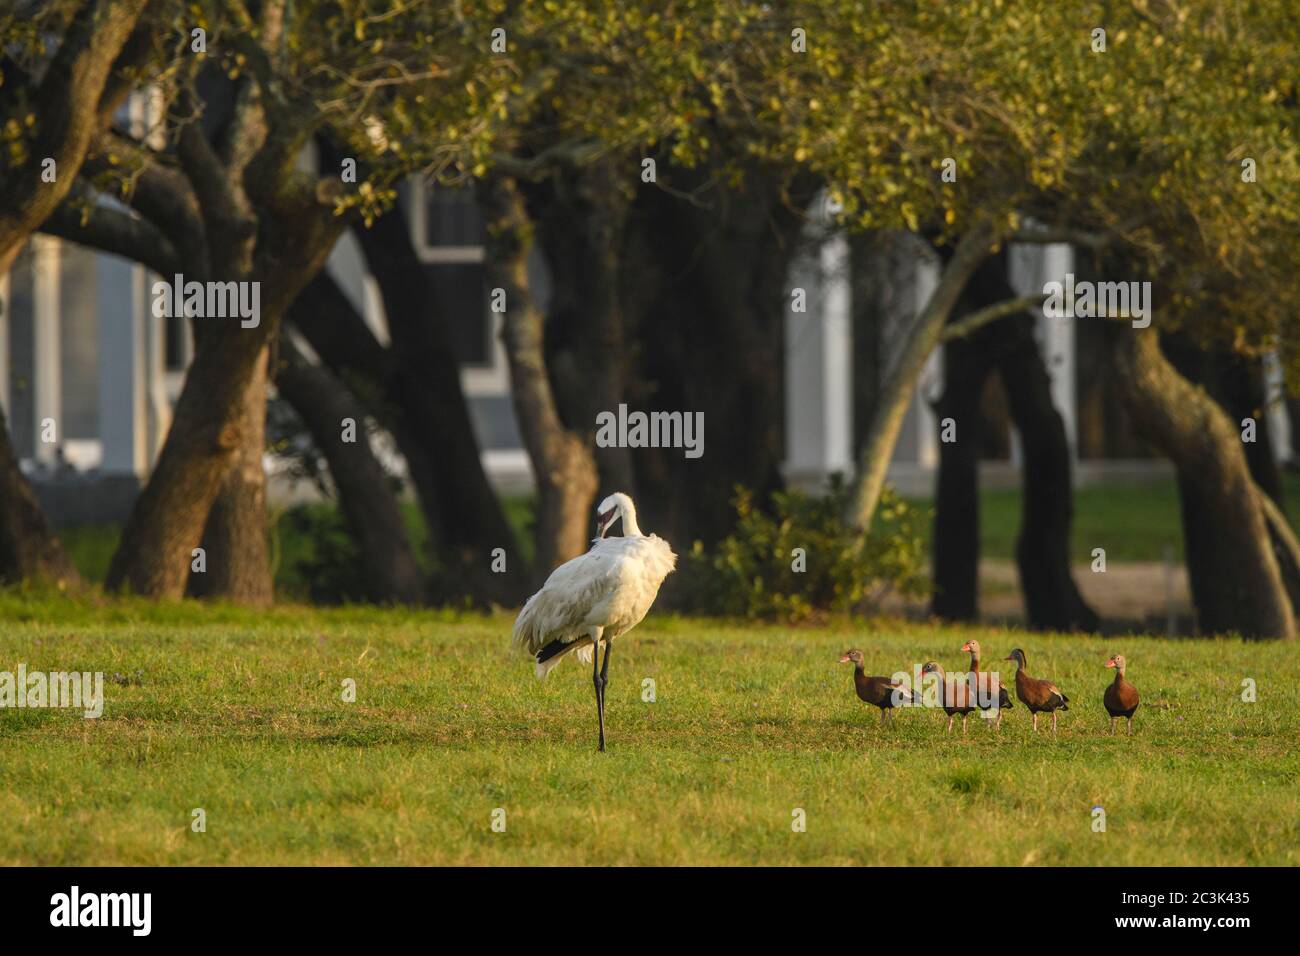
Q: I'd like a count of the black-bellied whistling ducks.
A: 5